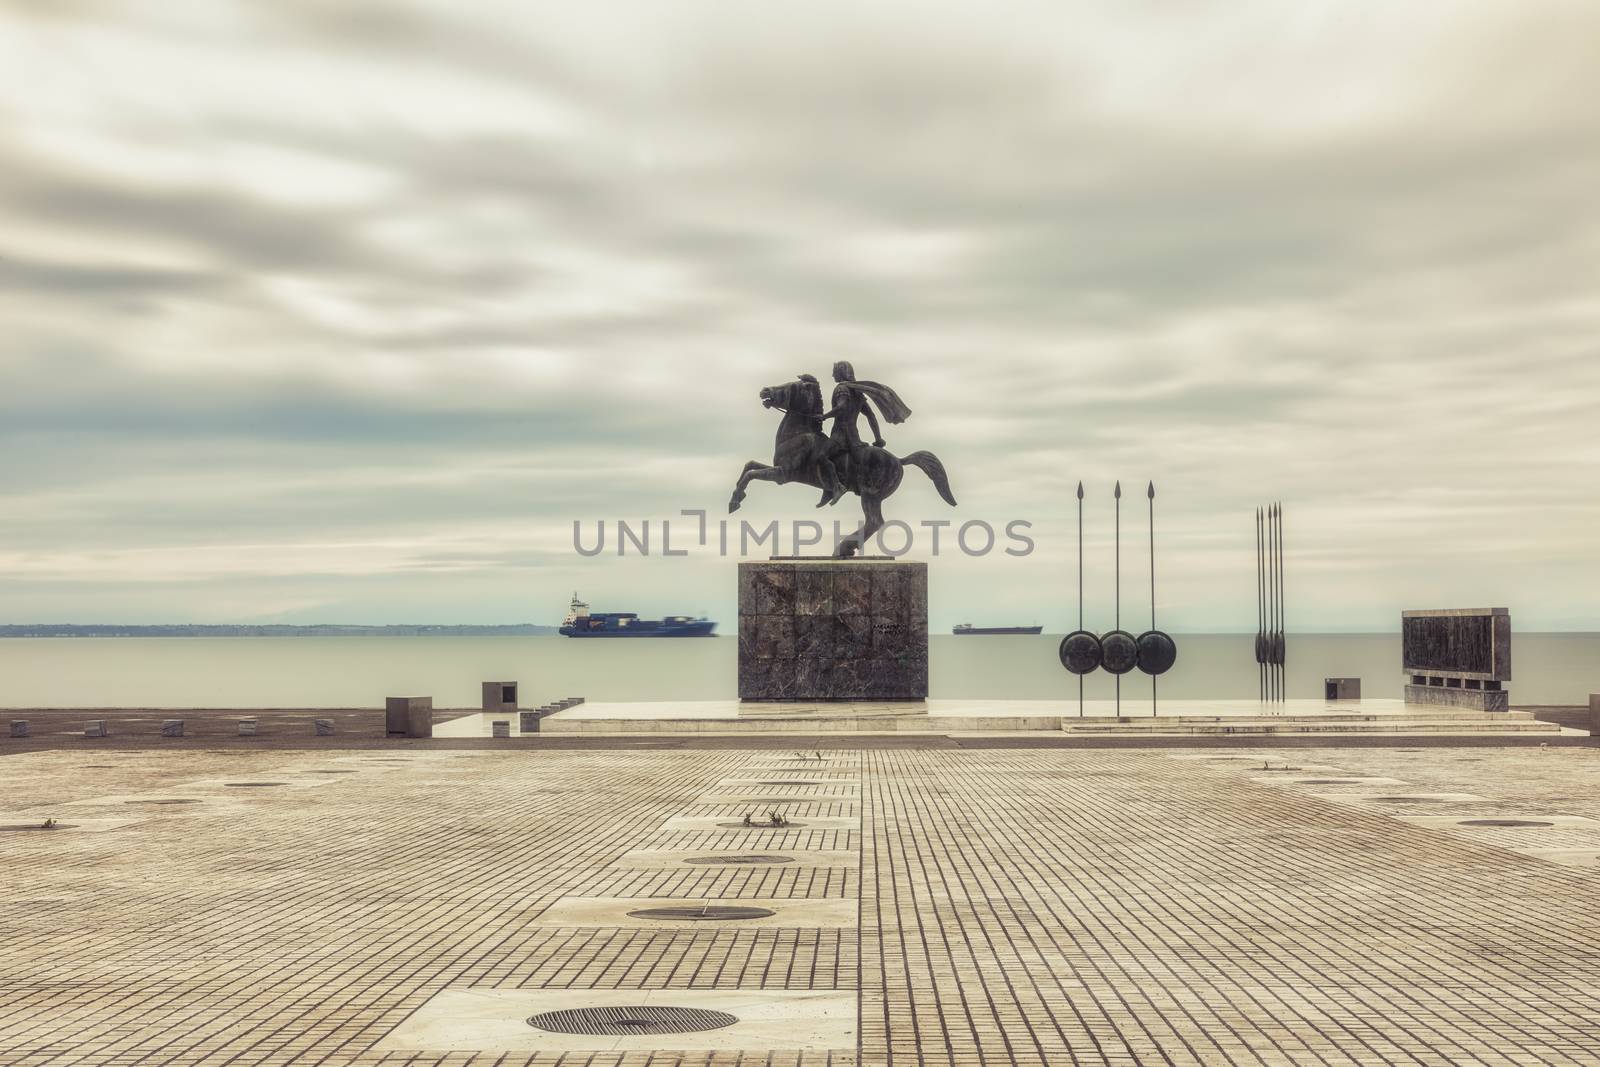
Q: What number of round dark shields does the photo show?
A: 3